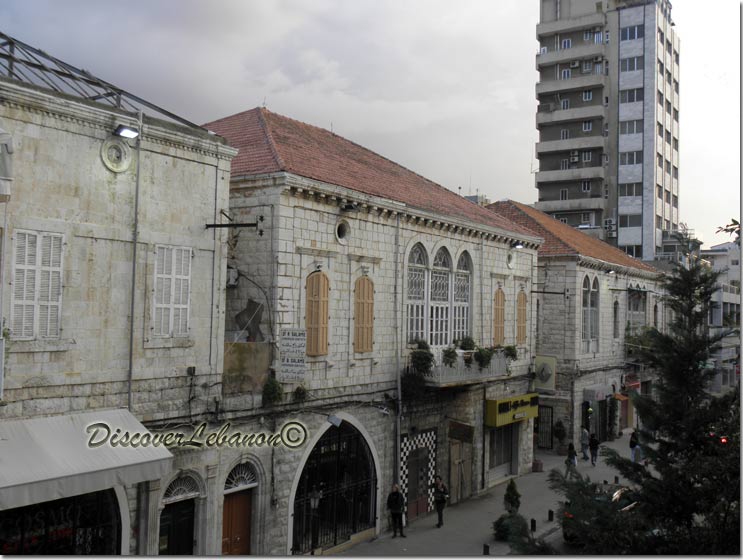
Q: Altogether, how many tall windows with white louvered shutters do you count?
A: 2